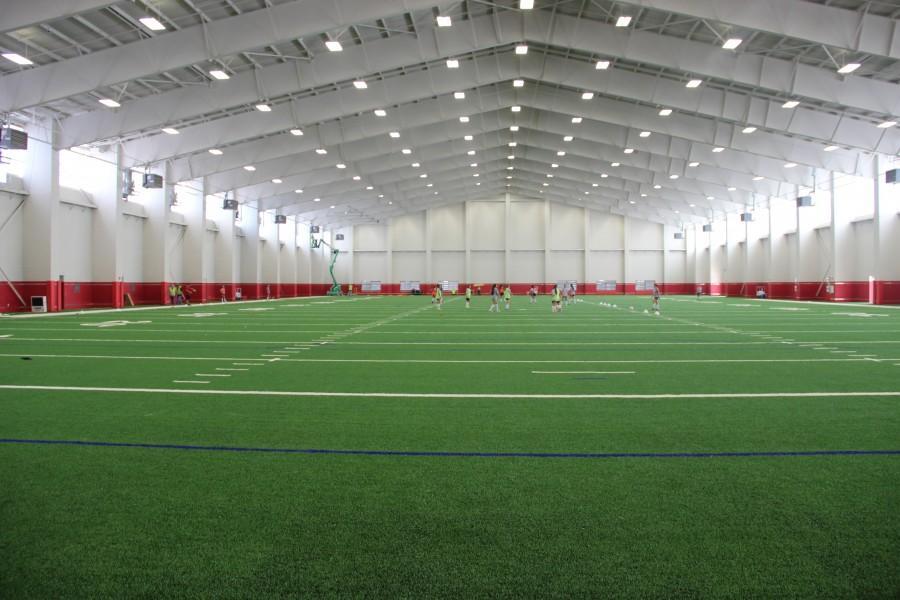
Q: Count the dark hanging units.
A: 11